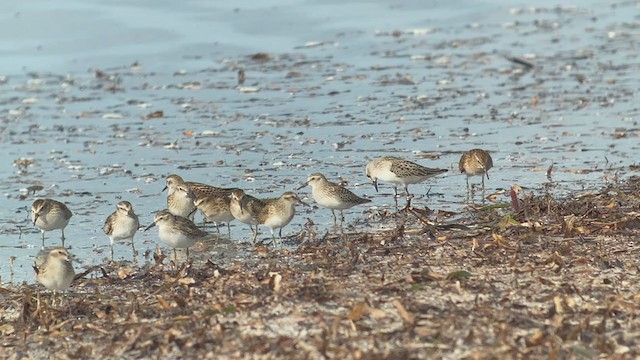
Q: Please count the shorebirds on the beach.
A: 12